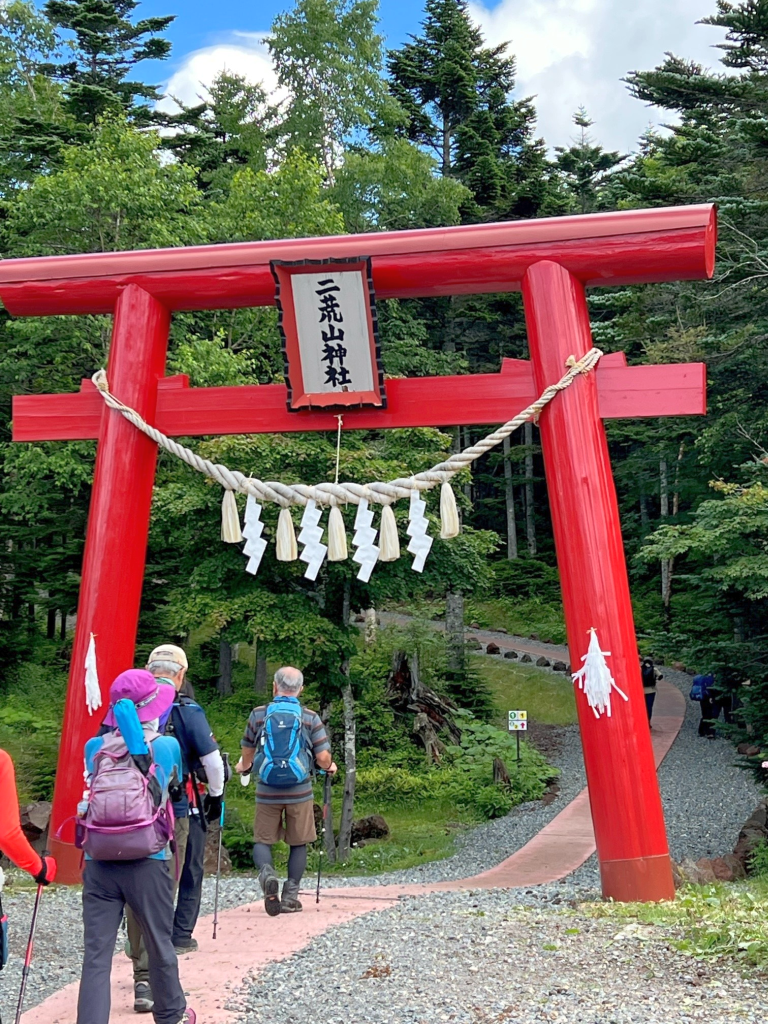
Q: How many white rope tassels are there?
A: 5